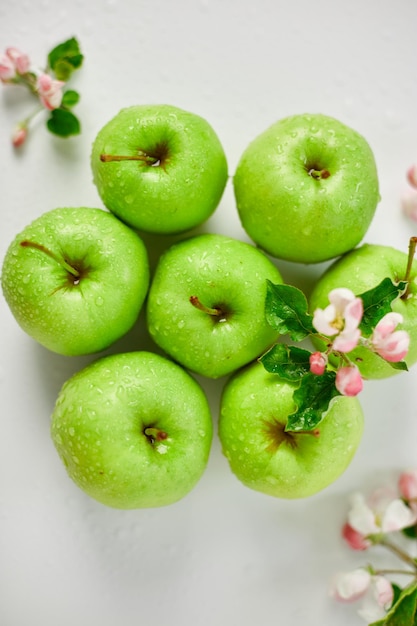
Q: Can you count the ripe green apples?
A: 7